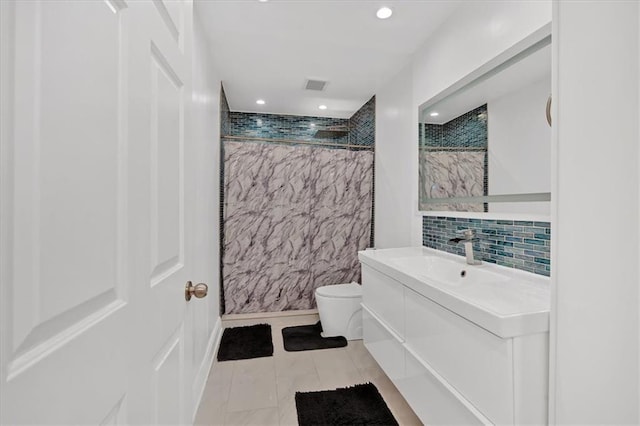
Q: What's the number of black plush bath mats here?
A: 3